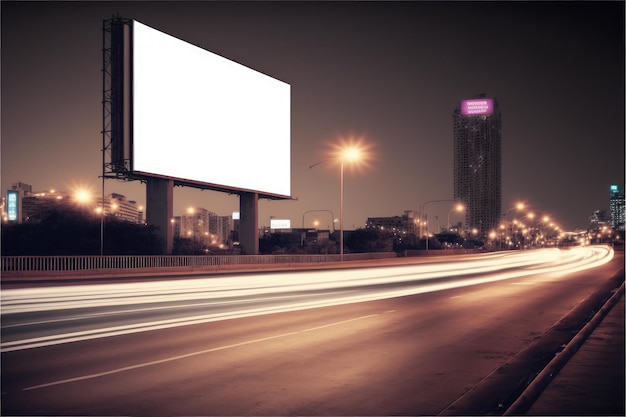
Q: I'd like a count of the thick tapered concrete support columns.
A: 2